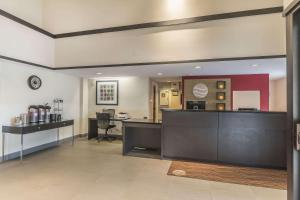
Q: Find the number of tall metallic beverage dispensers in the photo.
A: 3